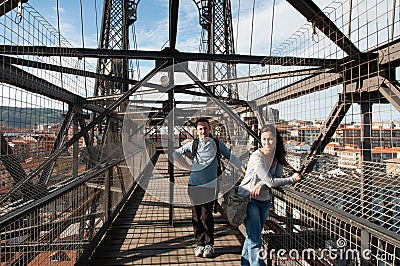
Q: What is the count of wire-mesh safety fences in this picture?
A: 2